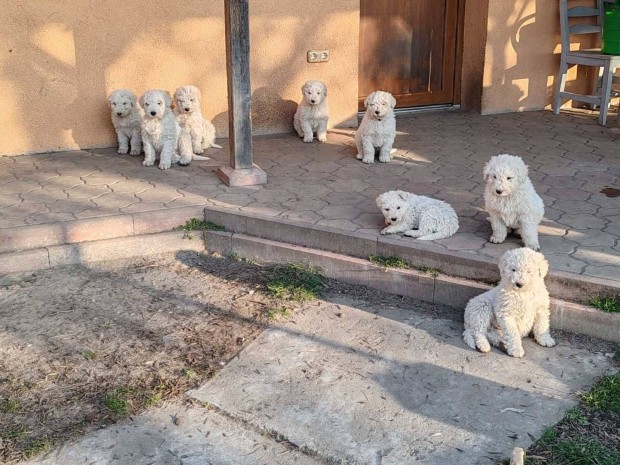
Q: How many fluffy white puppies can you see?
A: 8